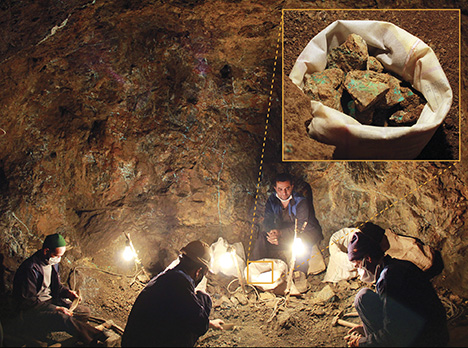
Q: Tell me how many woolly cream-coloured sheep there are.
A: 0